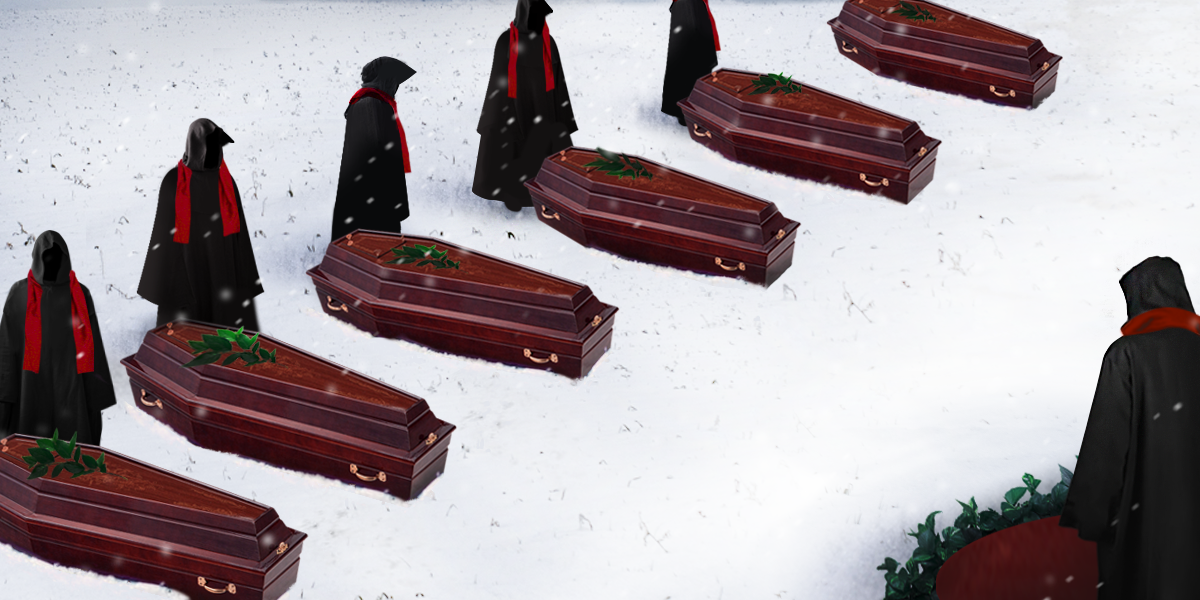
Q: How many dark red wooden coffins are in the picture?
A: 6